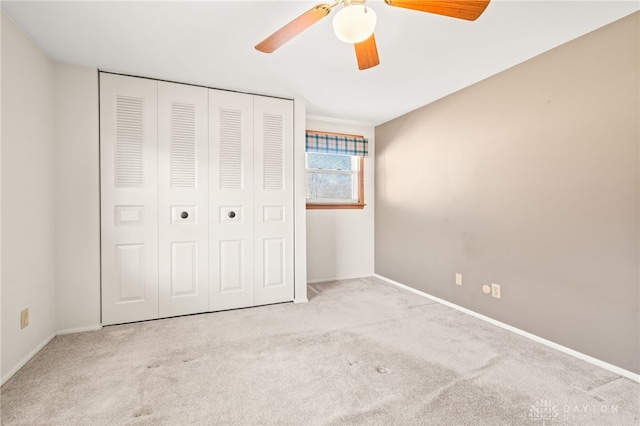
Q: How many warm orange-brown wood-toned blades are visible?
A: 3